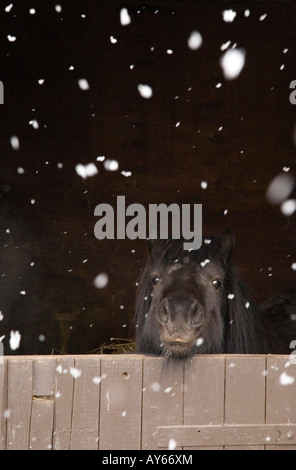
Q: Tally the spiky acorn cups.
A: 0